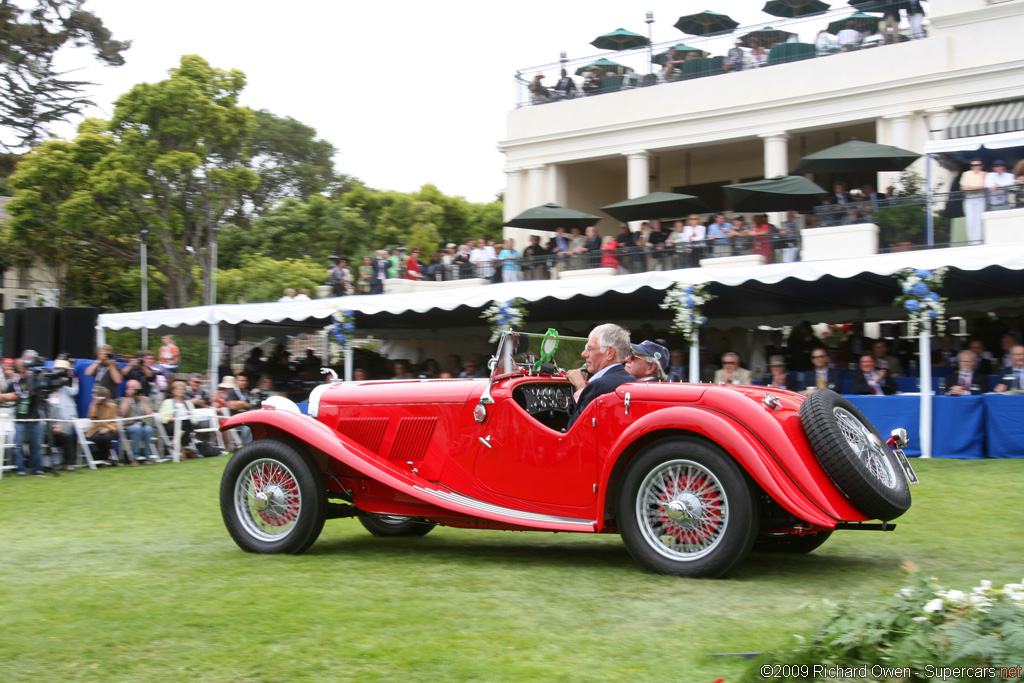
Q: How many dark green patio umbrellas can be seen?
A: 12